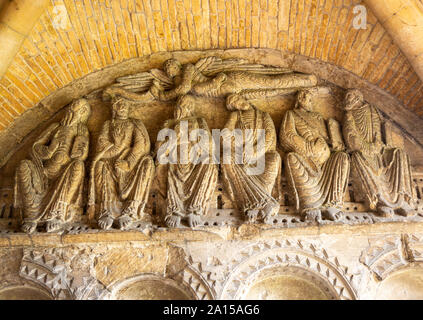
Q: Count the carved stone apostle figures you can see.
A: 6